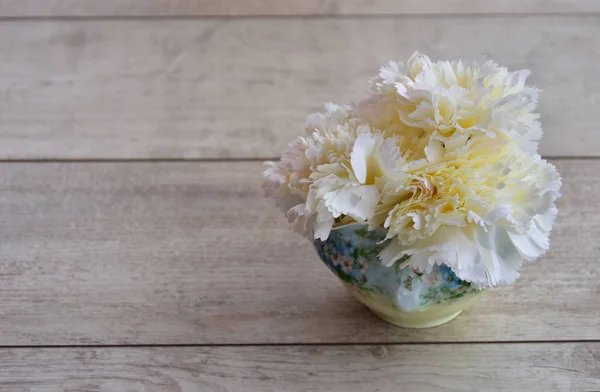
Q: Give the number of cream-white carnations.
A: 3